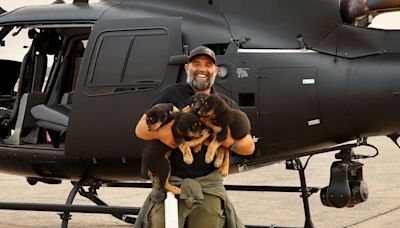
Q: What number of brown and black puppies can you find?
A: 4